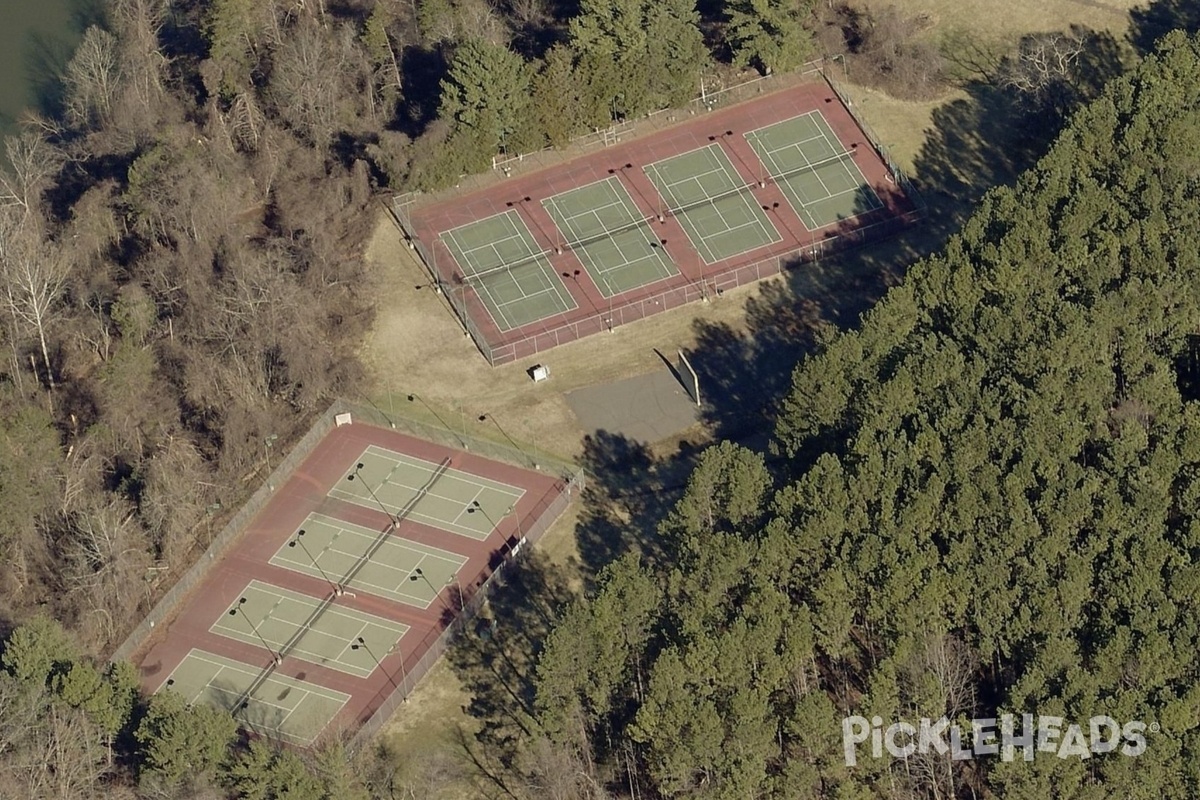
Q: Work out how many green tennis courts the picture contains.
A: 8